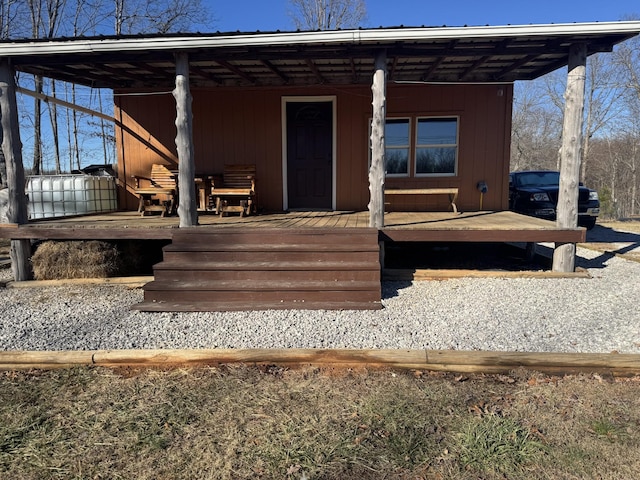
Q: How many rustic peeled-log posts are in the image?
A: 4